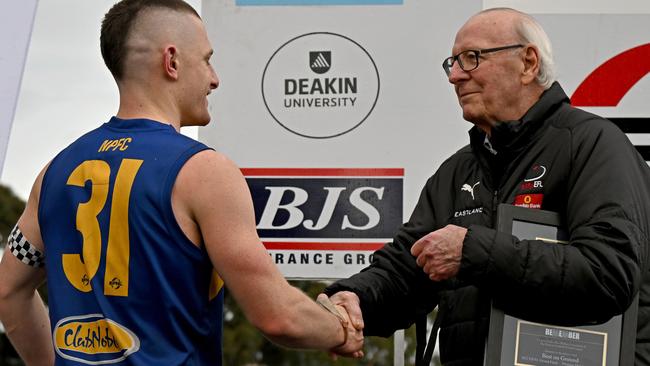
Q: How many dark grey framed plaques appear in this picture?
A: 1